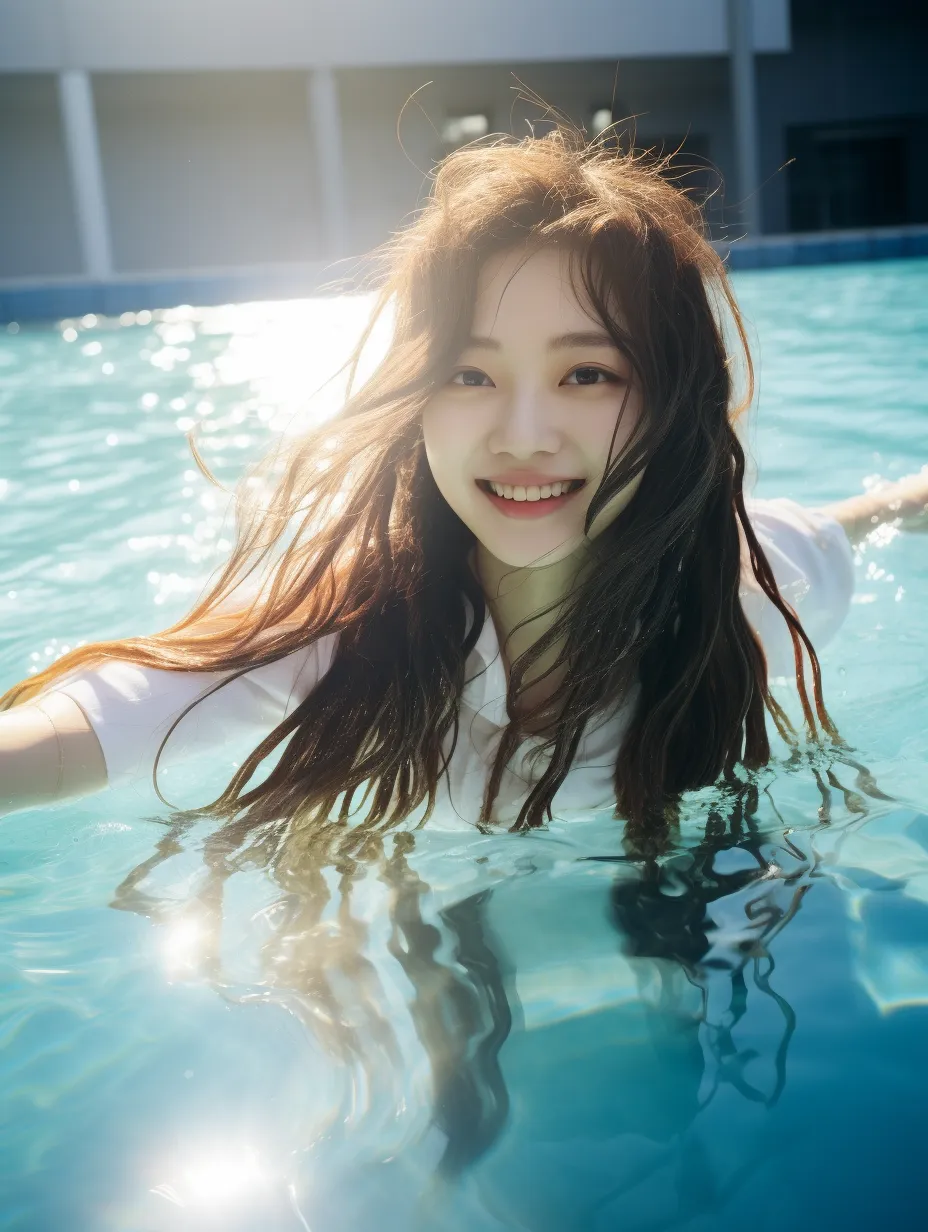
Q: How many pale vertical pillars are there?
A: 3